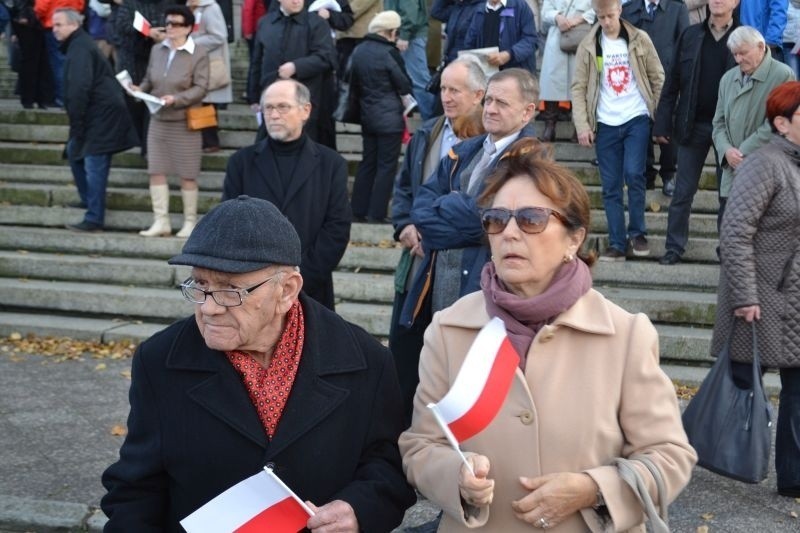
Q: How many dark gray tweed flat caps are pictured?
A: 1